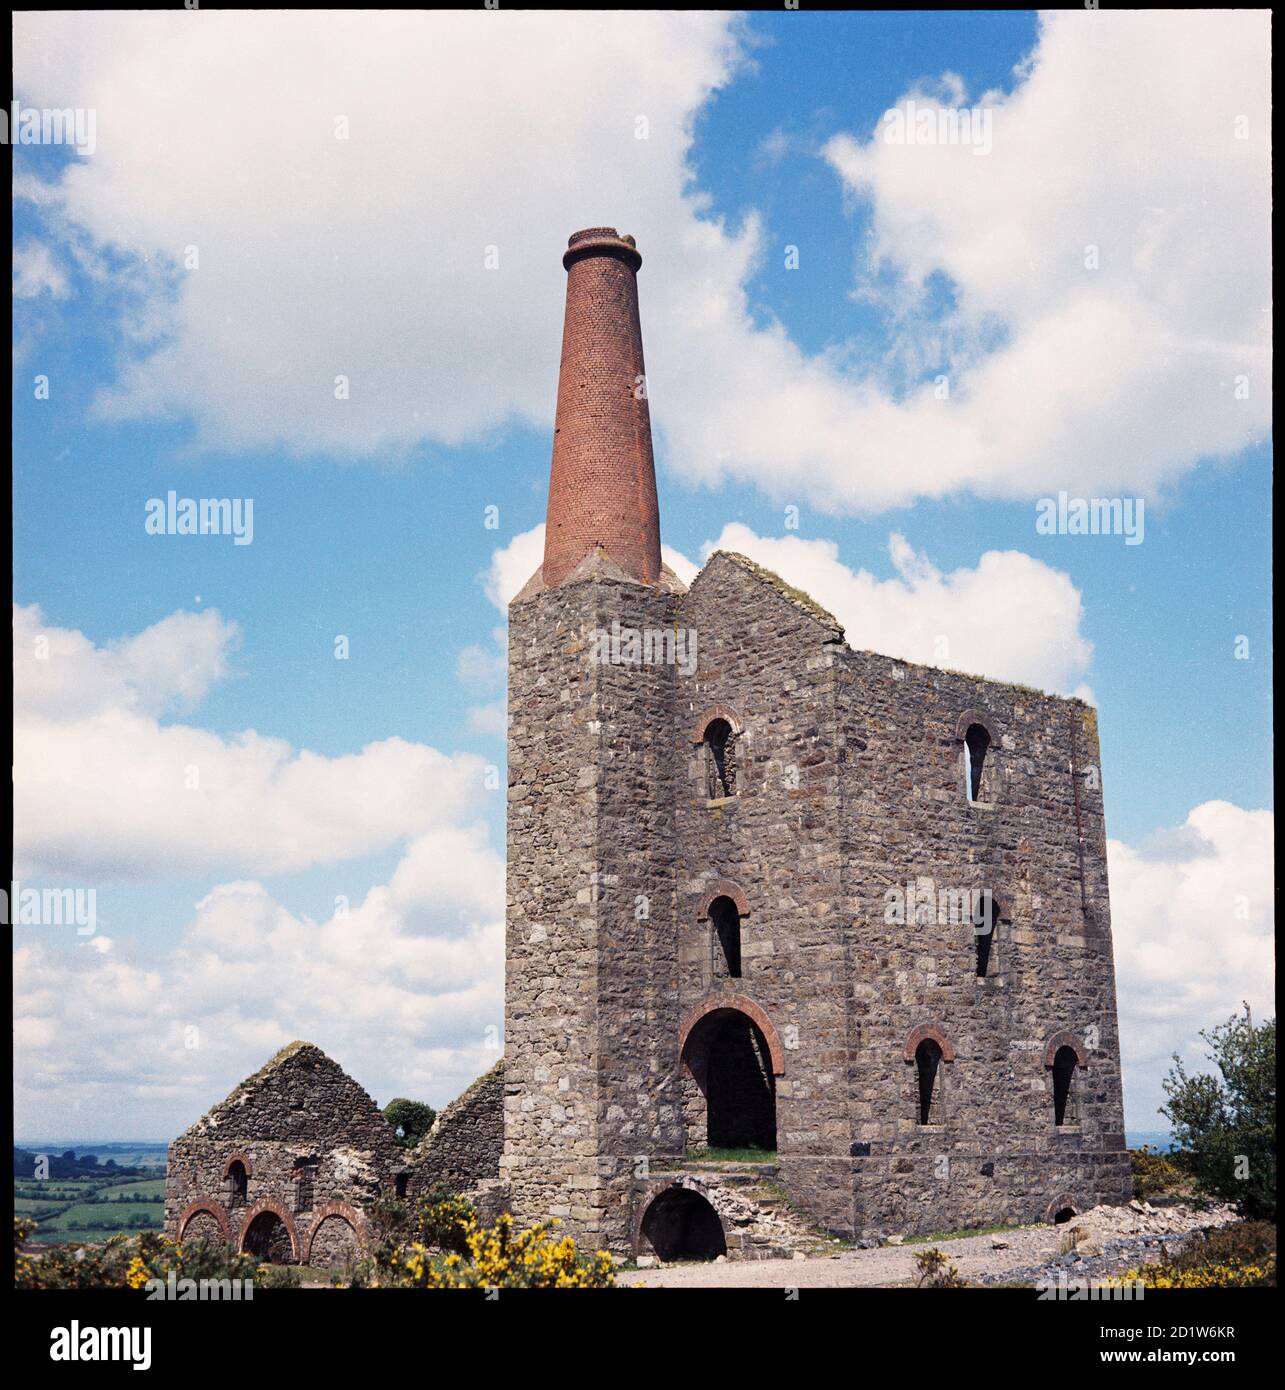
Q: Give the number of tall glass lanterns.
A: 0